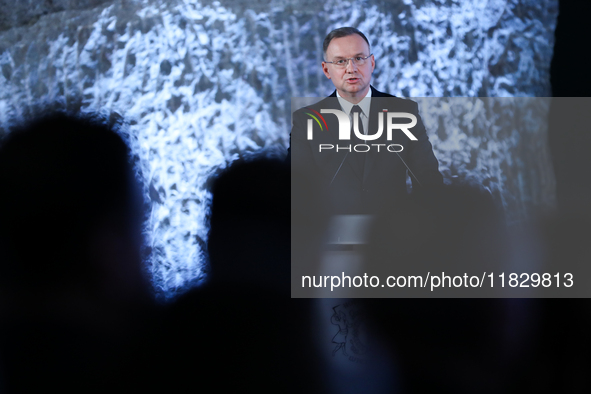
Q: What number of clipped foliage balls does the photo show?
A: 0